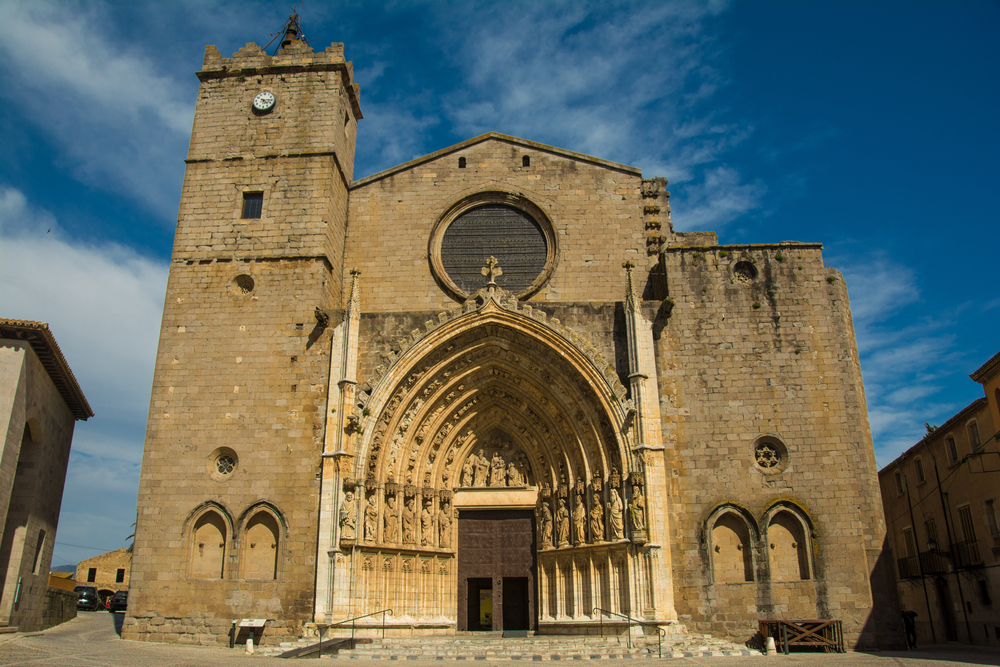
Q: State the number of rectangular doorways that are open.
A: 2